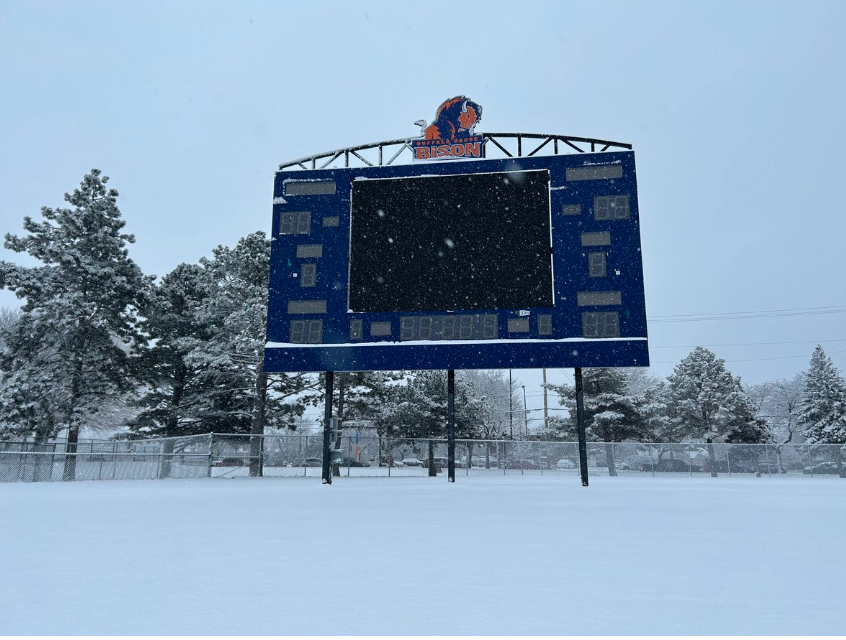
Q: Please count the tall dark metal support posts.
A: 3